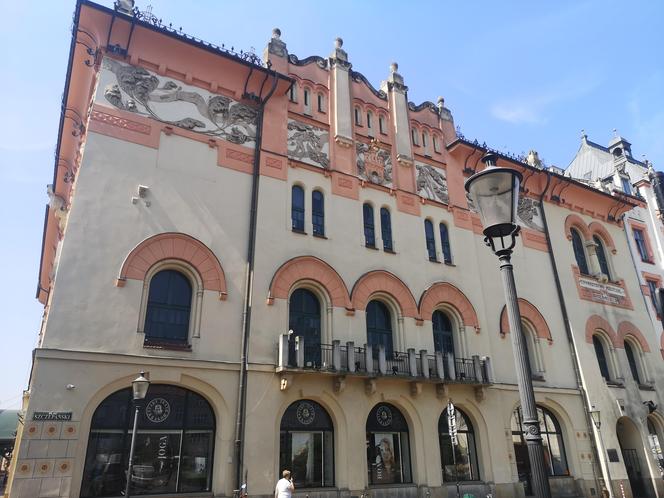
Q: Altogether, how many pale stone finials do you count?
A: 4